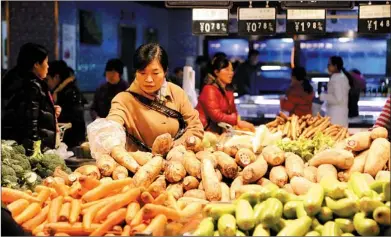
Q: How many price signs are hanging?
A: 4